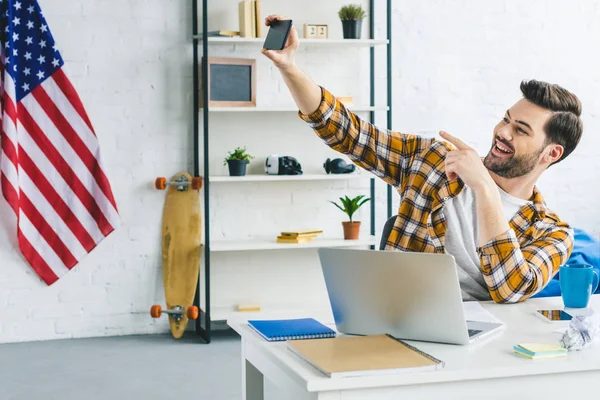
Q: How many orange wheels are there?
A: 4